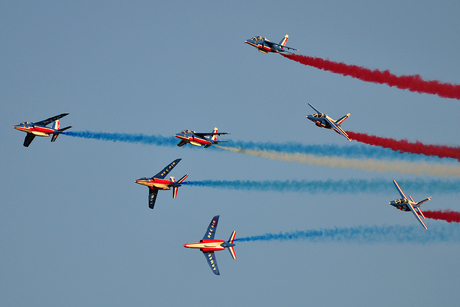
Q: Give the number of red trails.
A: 3